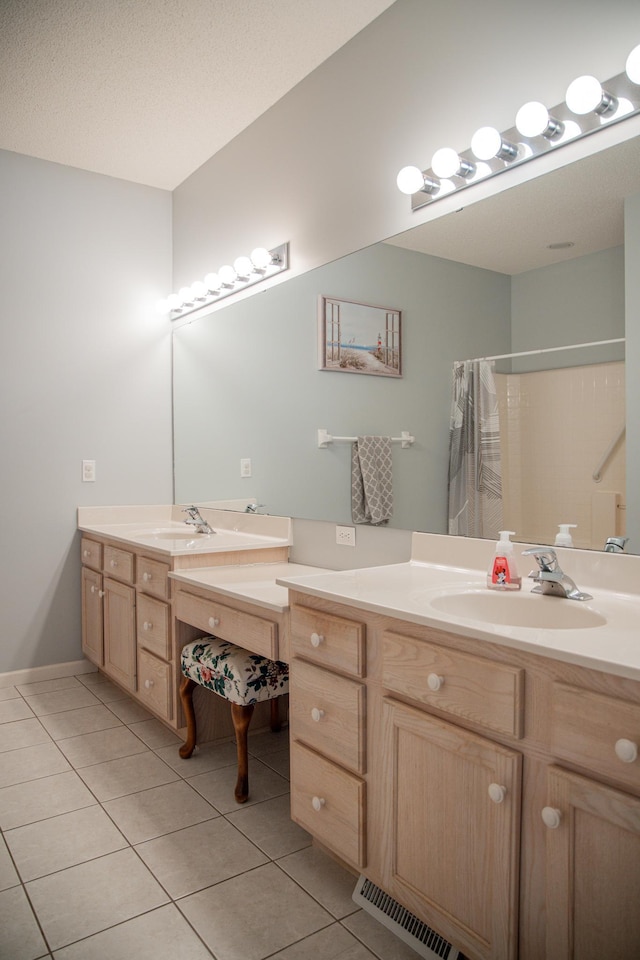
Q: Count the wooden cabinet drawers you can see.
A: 11